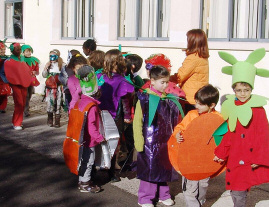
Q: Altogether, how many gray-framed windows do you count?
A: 4